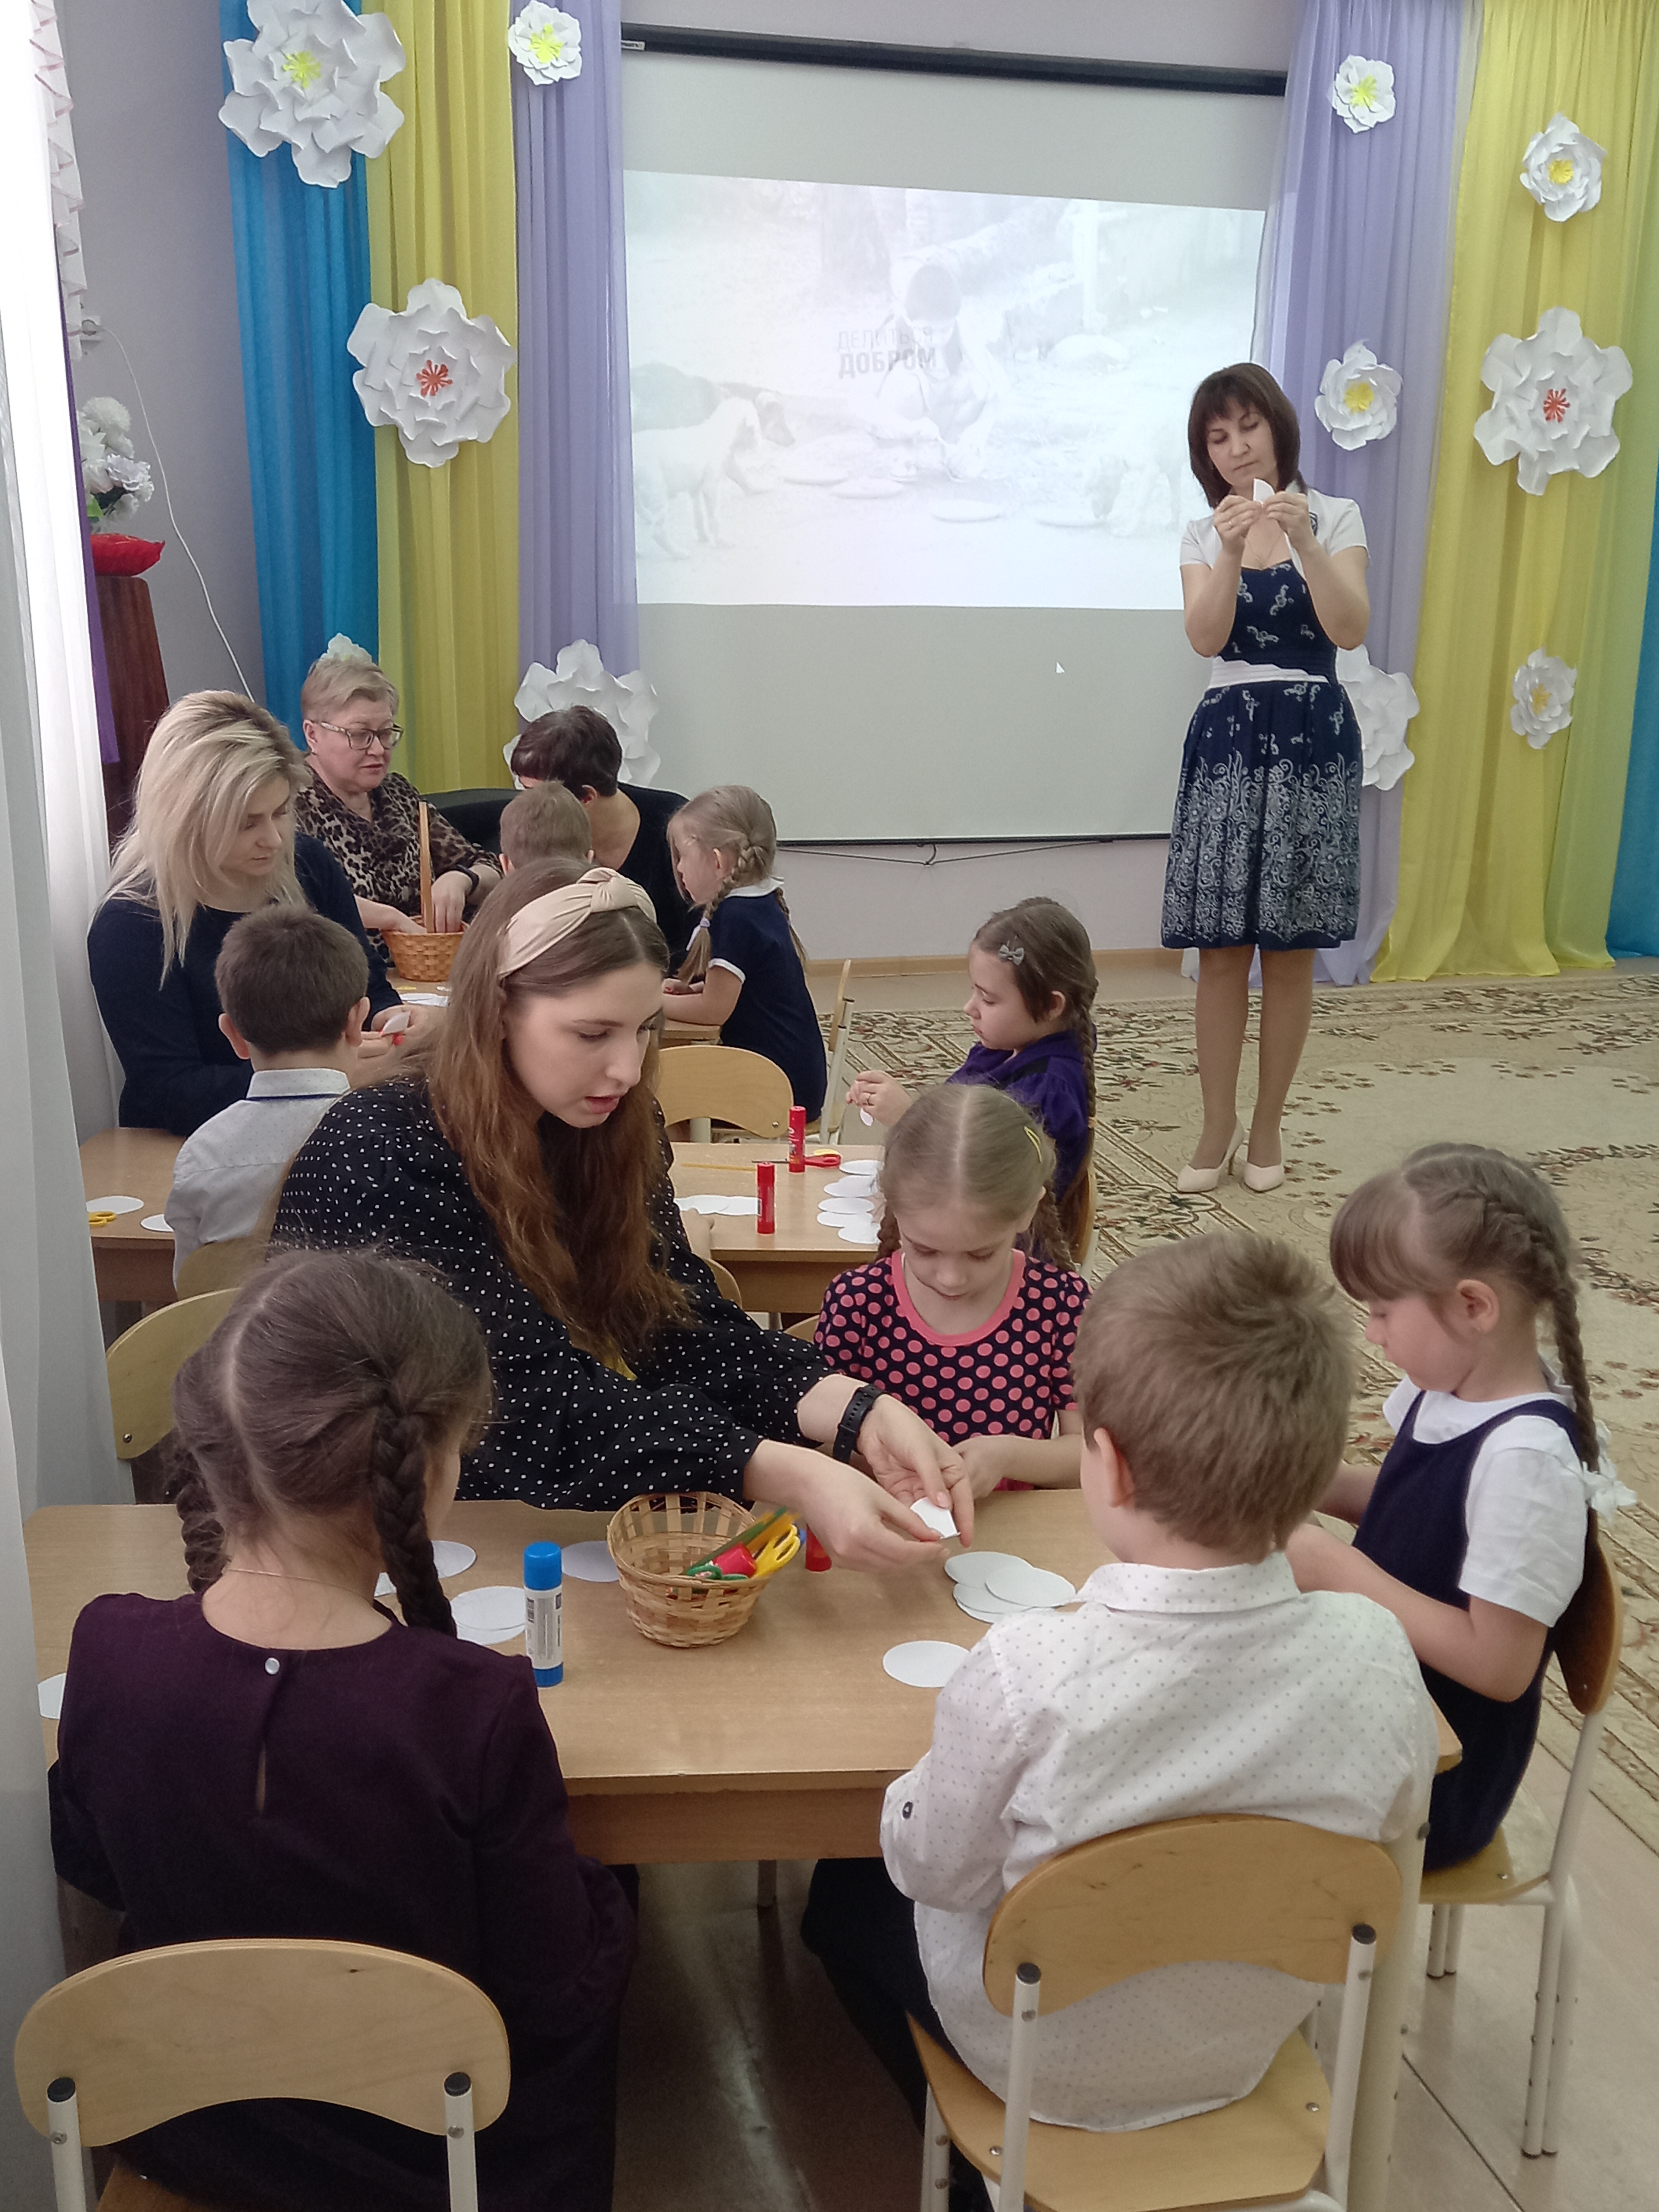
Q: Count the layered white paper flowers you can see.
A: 11